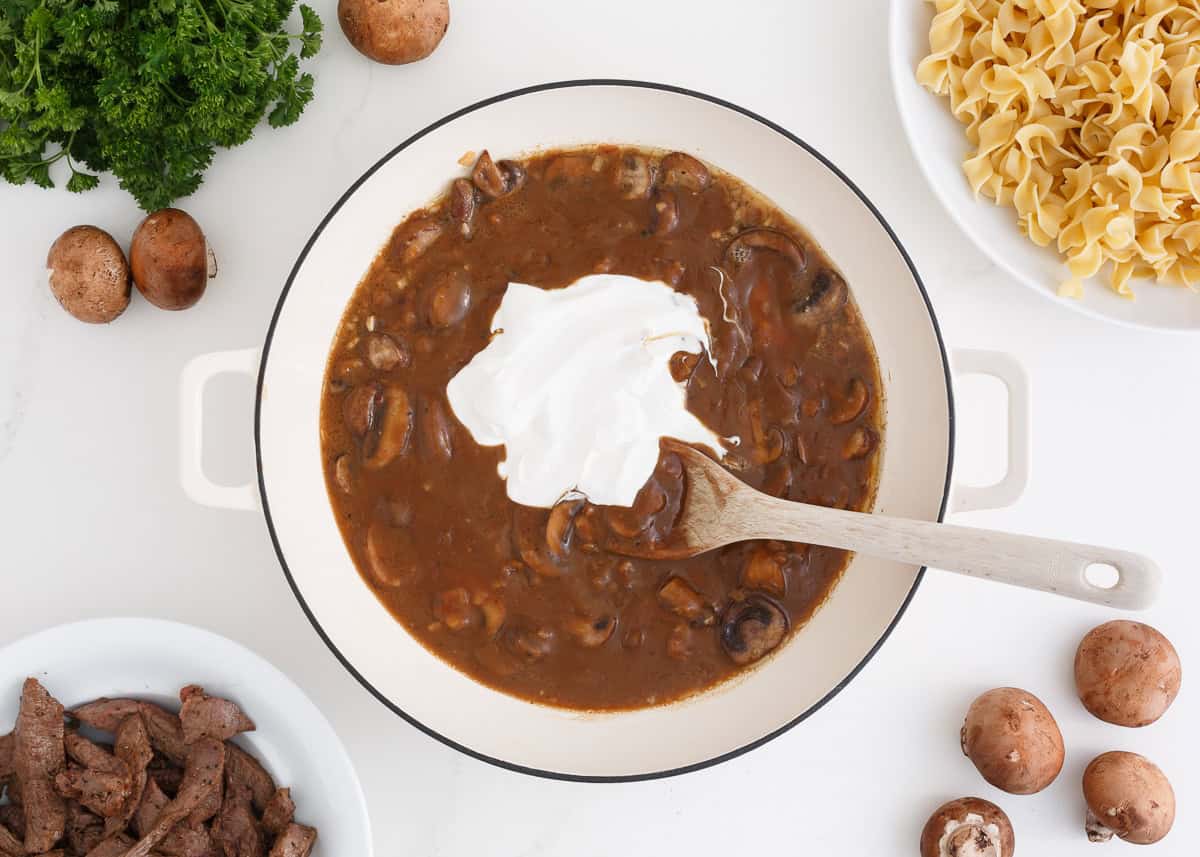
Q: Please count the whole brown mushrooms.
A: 7